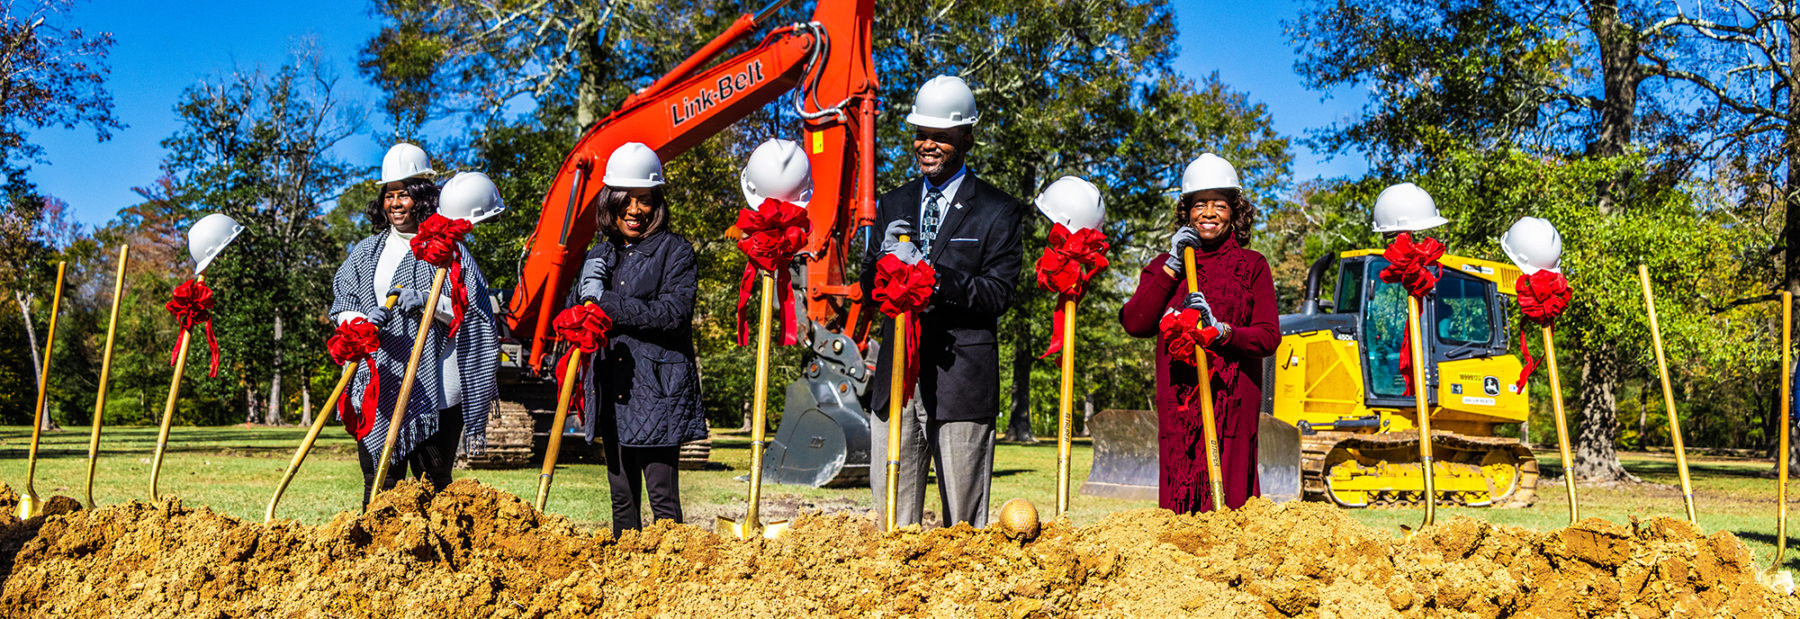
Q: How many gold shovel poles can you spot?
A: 14